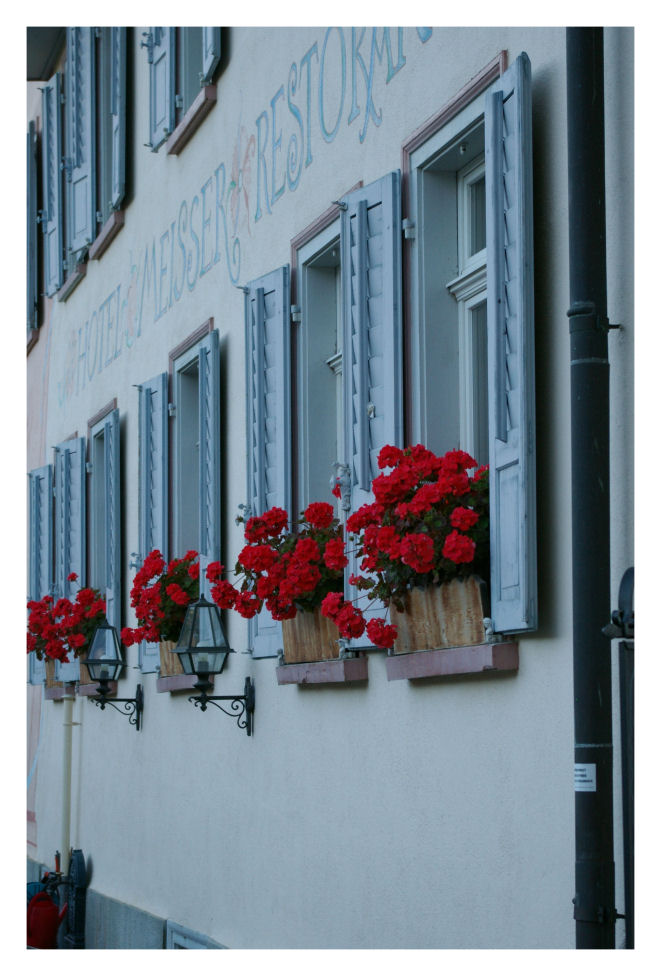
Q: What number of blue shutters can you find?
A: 14